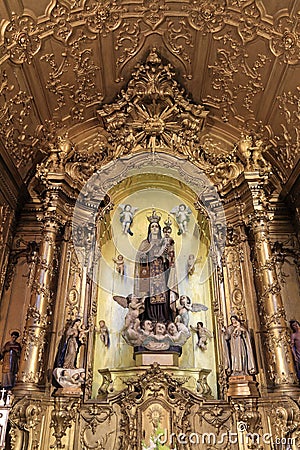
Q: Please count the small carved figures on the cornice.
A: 2